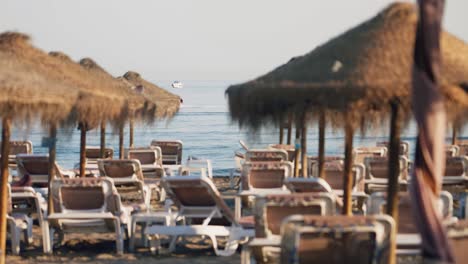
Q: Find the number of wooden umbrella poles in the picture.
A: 14